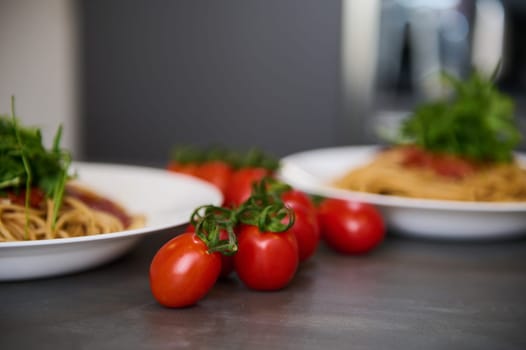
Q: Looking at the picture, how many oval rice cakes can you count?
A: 0